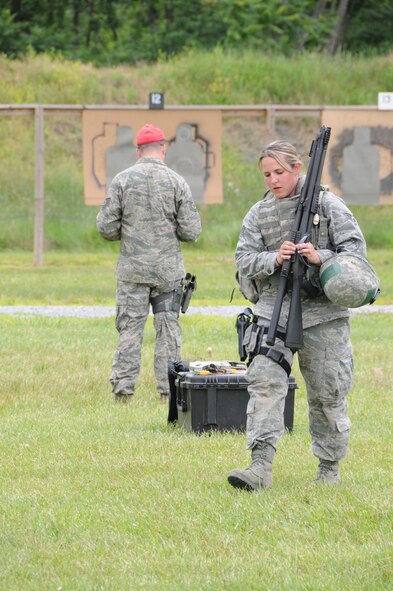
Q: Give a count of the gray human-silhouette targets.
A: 3